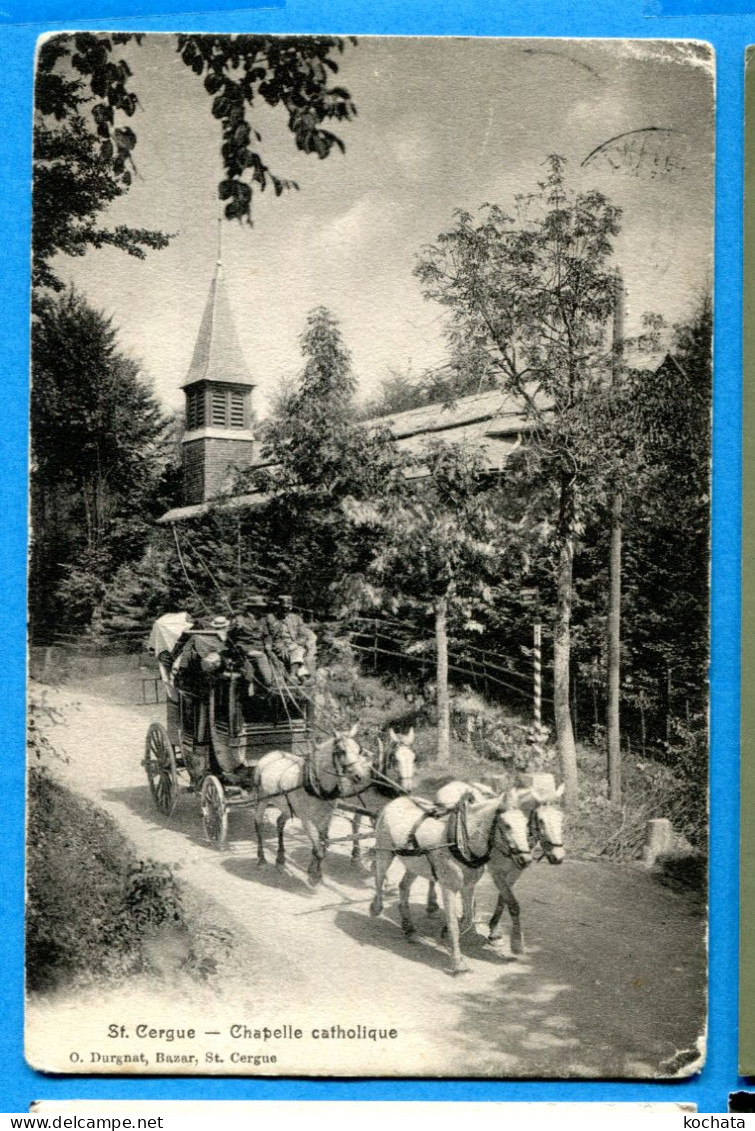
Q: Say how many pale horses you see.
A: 4